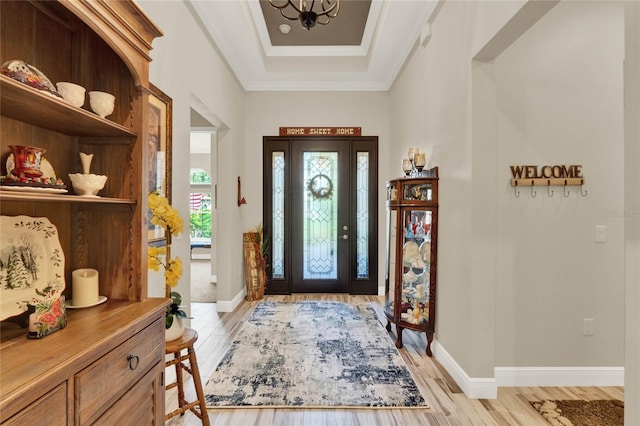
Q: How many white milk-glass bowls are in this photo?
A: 3